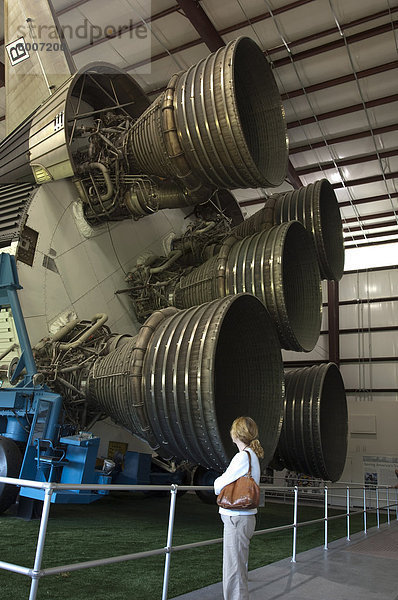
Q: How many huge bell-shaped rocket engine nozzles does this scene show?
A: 5